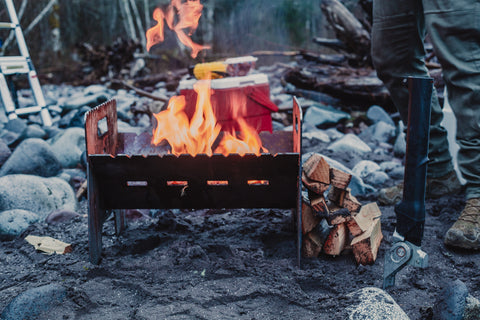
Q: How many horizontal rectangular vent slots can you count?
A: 4